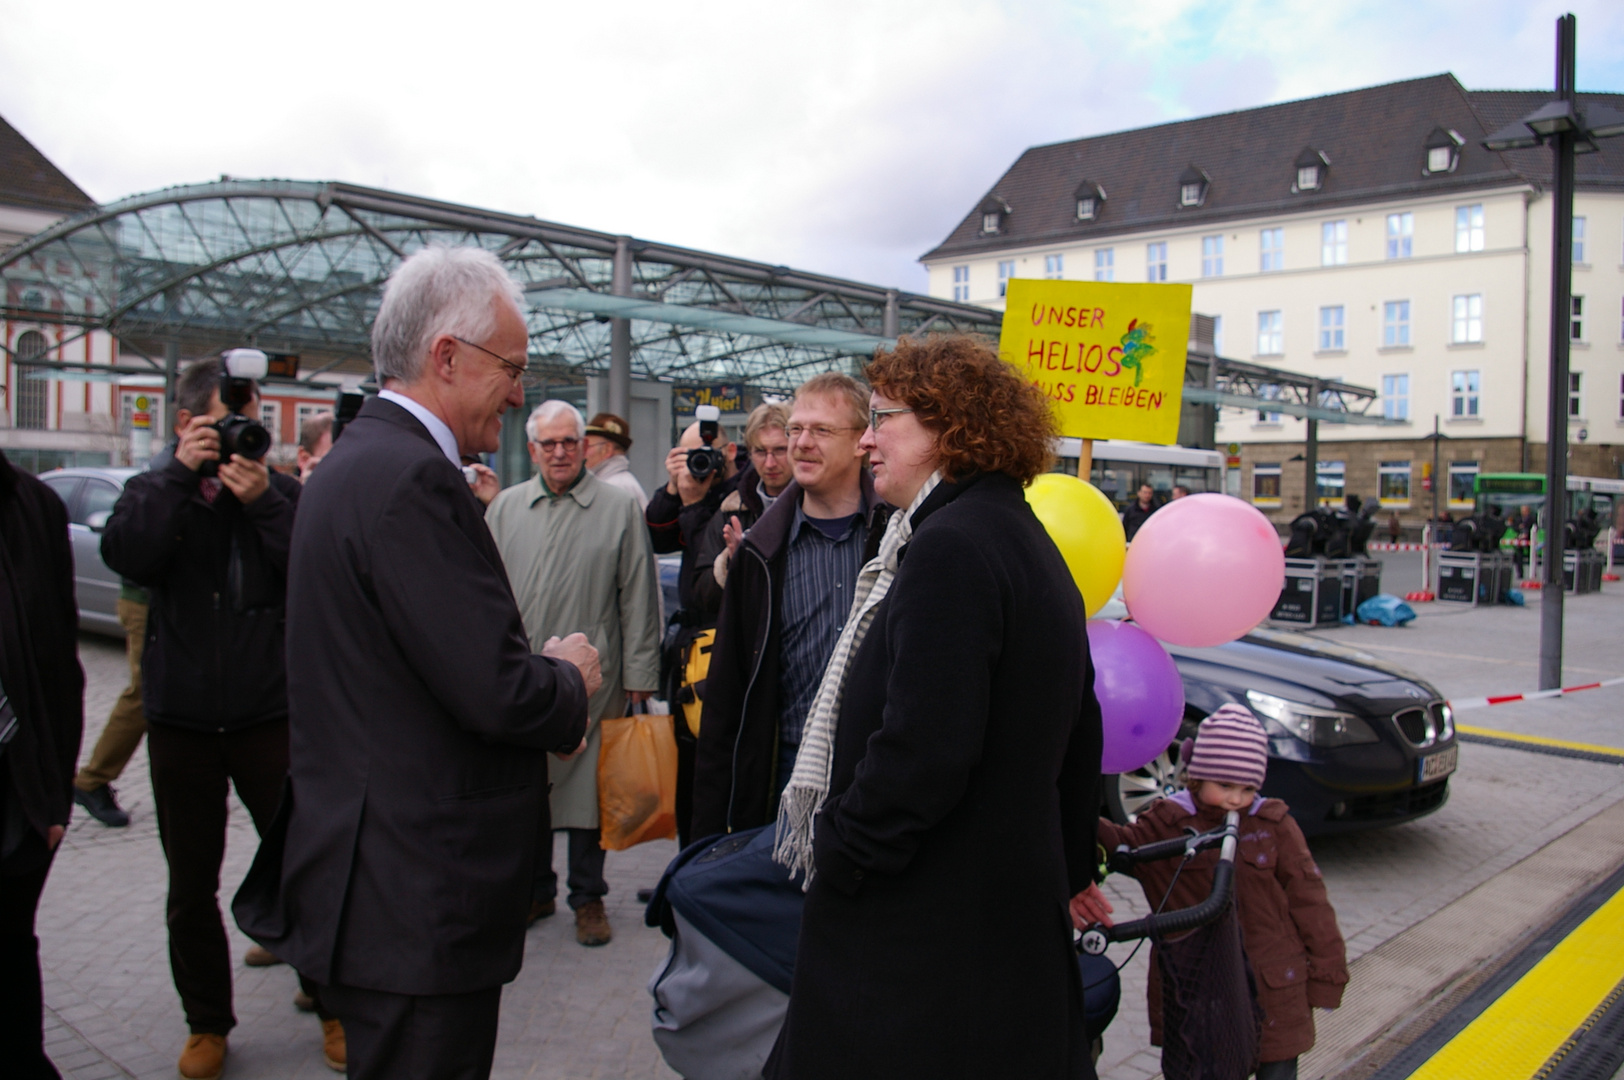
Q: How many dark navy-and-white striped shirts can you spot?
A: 1